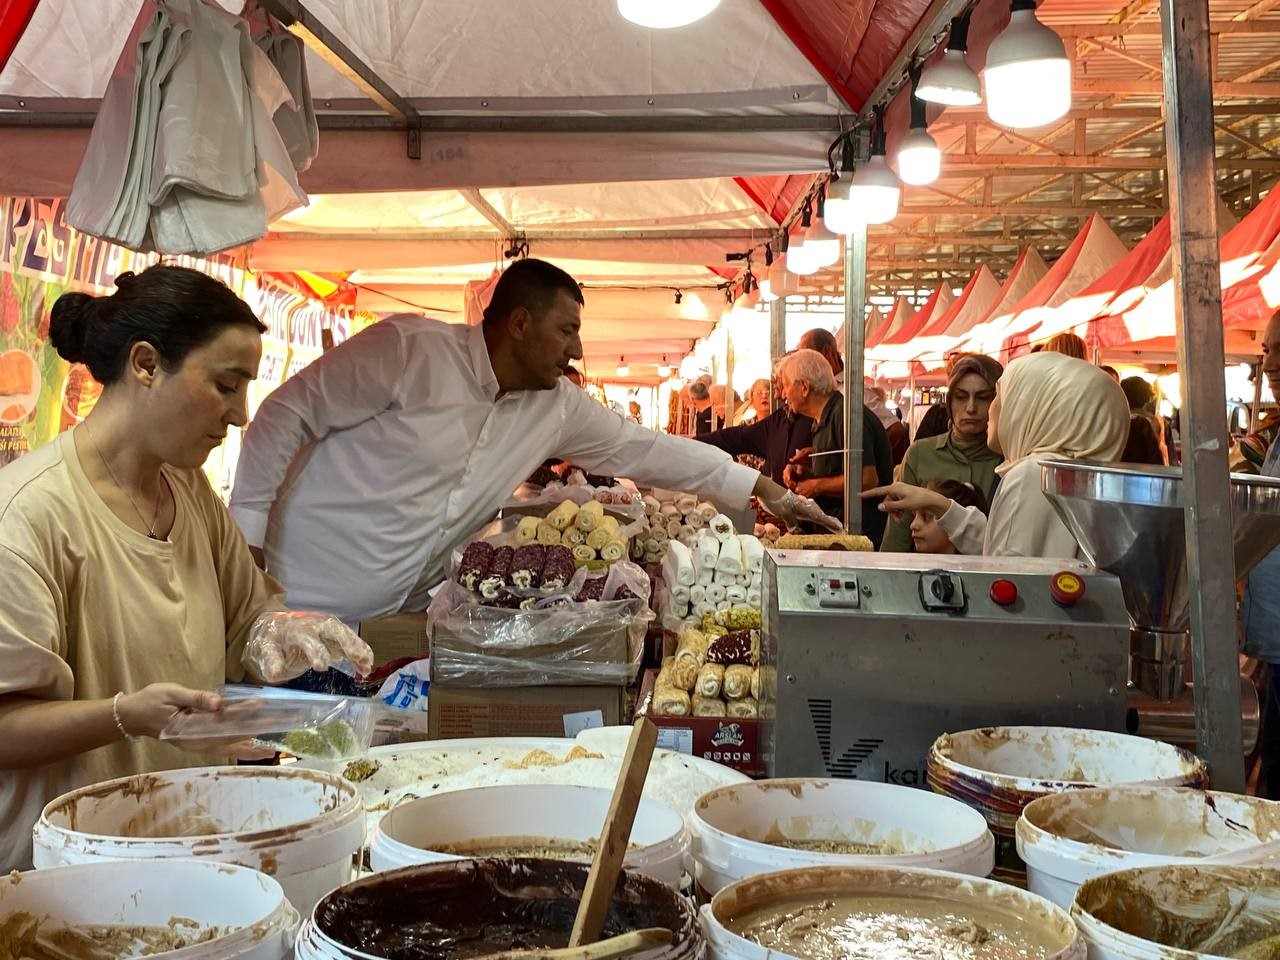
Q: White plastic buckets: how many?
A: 9